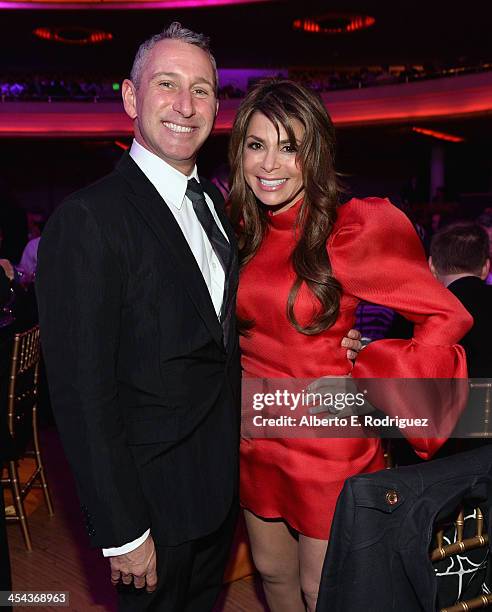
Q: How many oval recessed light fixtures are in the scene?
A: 2